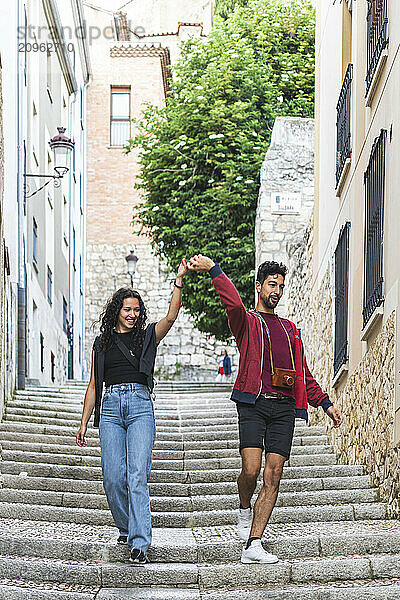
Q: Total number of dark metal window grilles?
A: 4